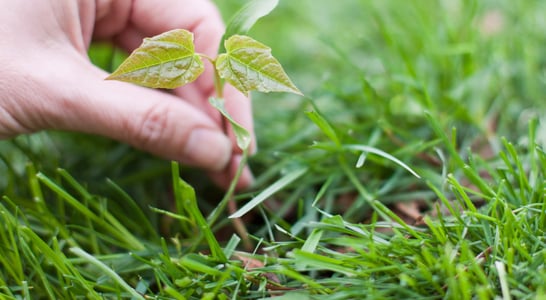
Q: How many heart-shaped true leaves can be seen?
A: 2